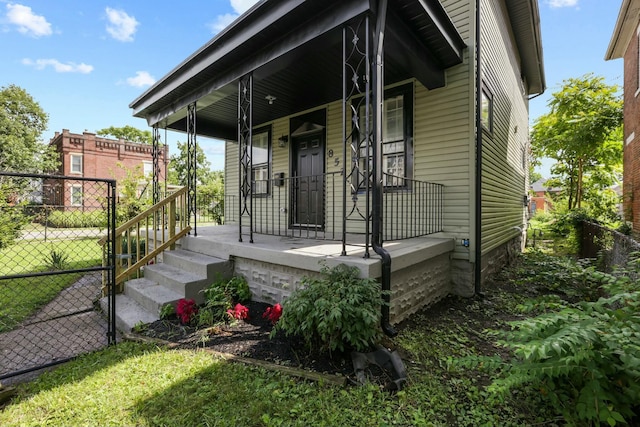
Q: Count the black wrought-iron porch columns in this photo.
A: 4